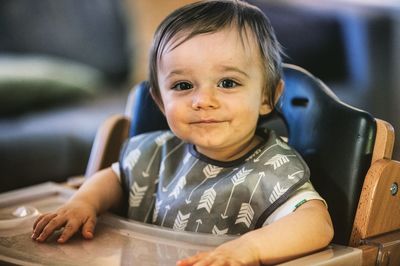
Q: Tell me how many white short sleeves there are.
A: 2